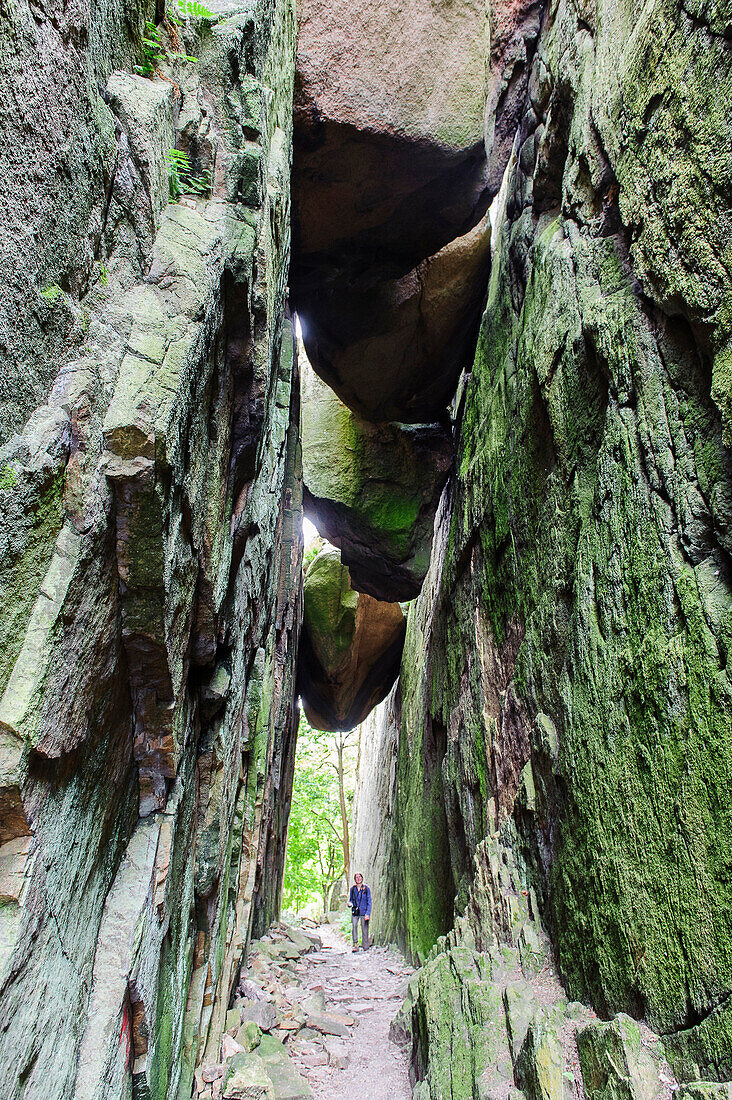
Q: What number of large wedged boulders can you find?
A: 4